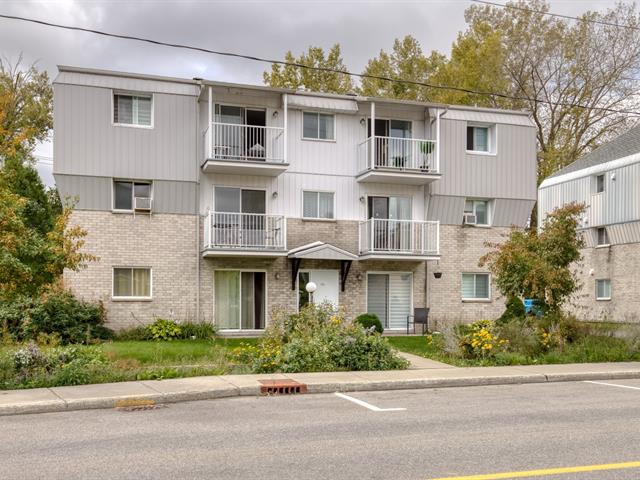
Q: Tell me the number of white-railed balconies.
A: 4